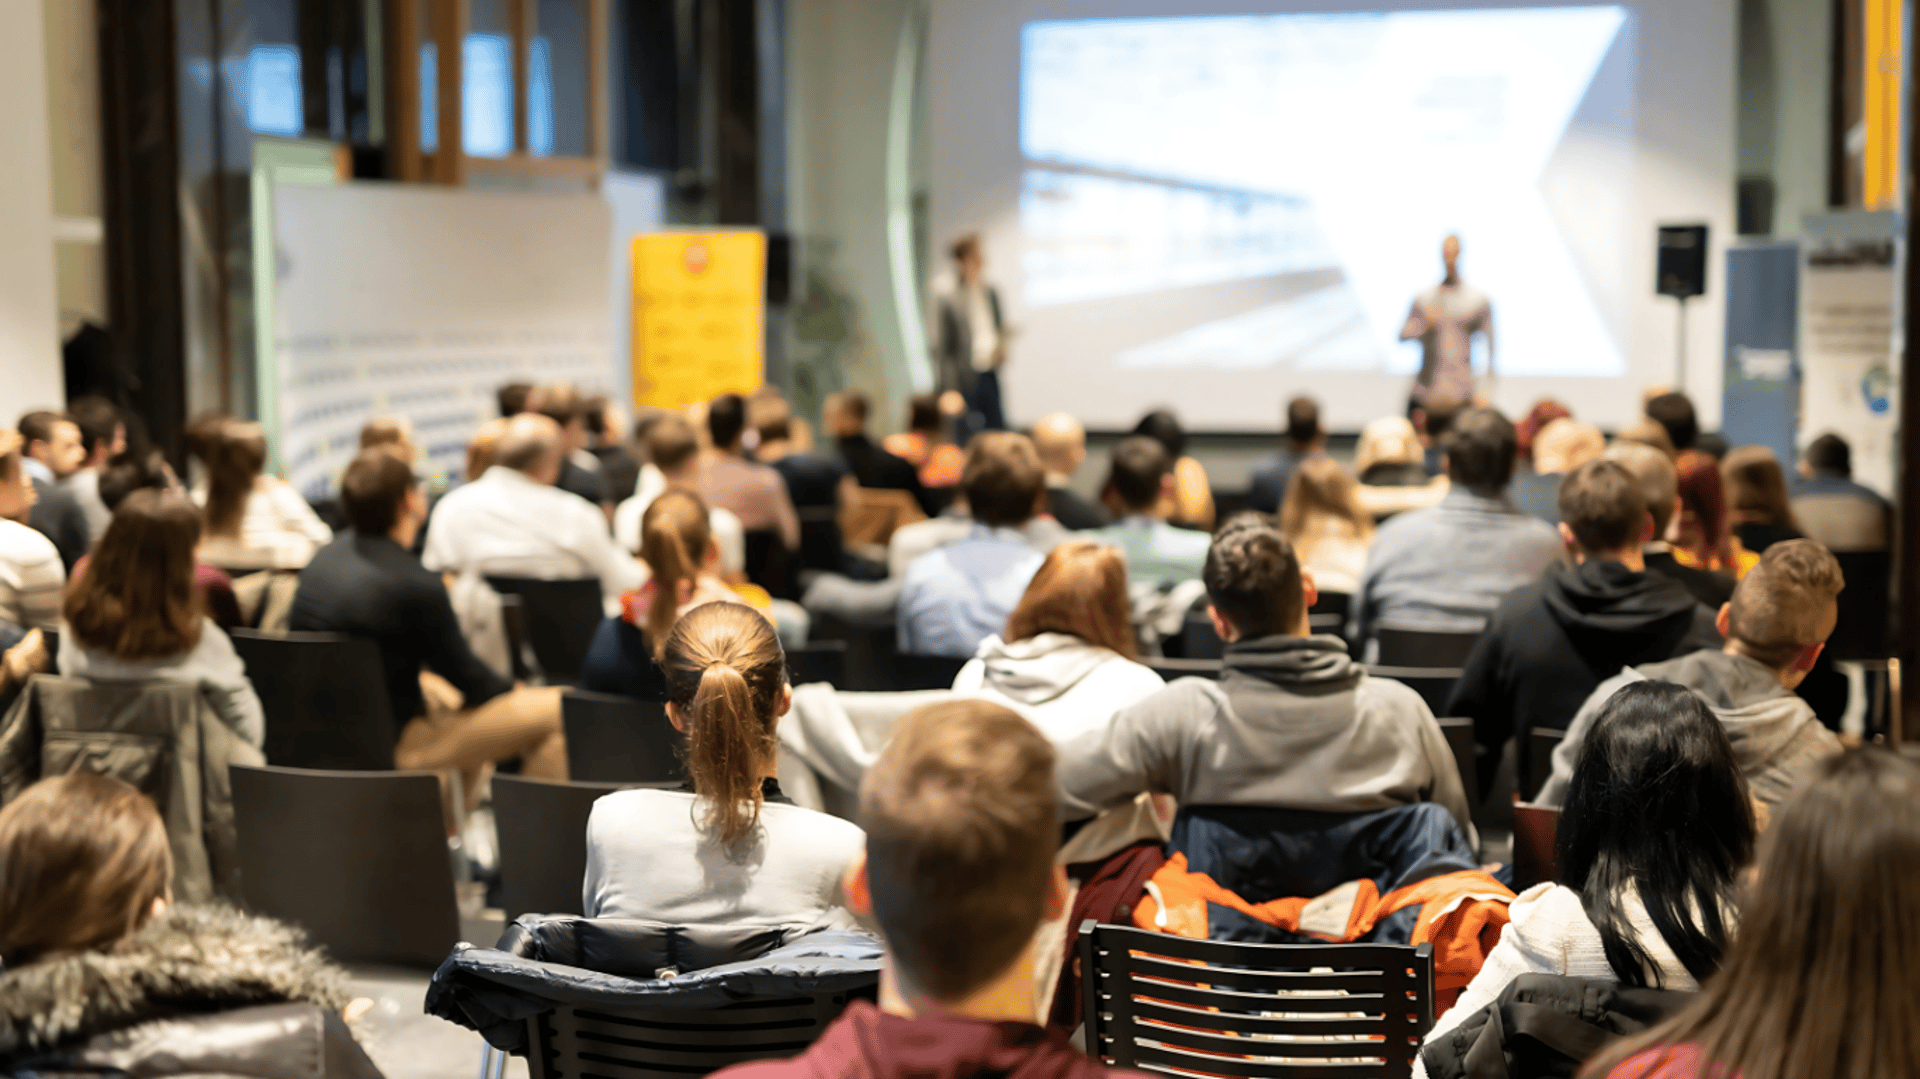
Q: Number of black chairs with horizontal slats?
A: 2